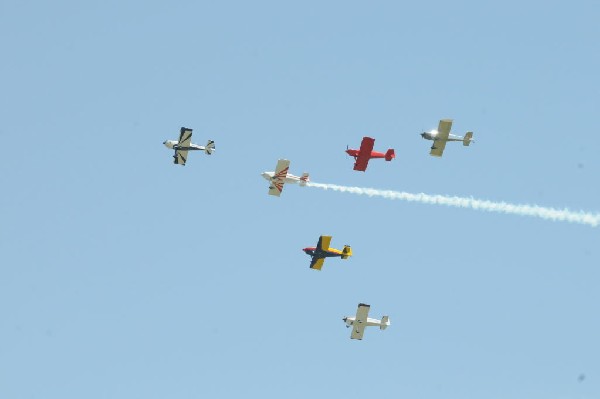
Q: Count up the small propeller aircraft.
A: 6